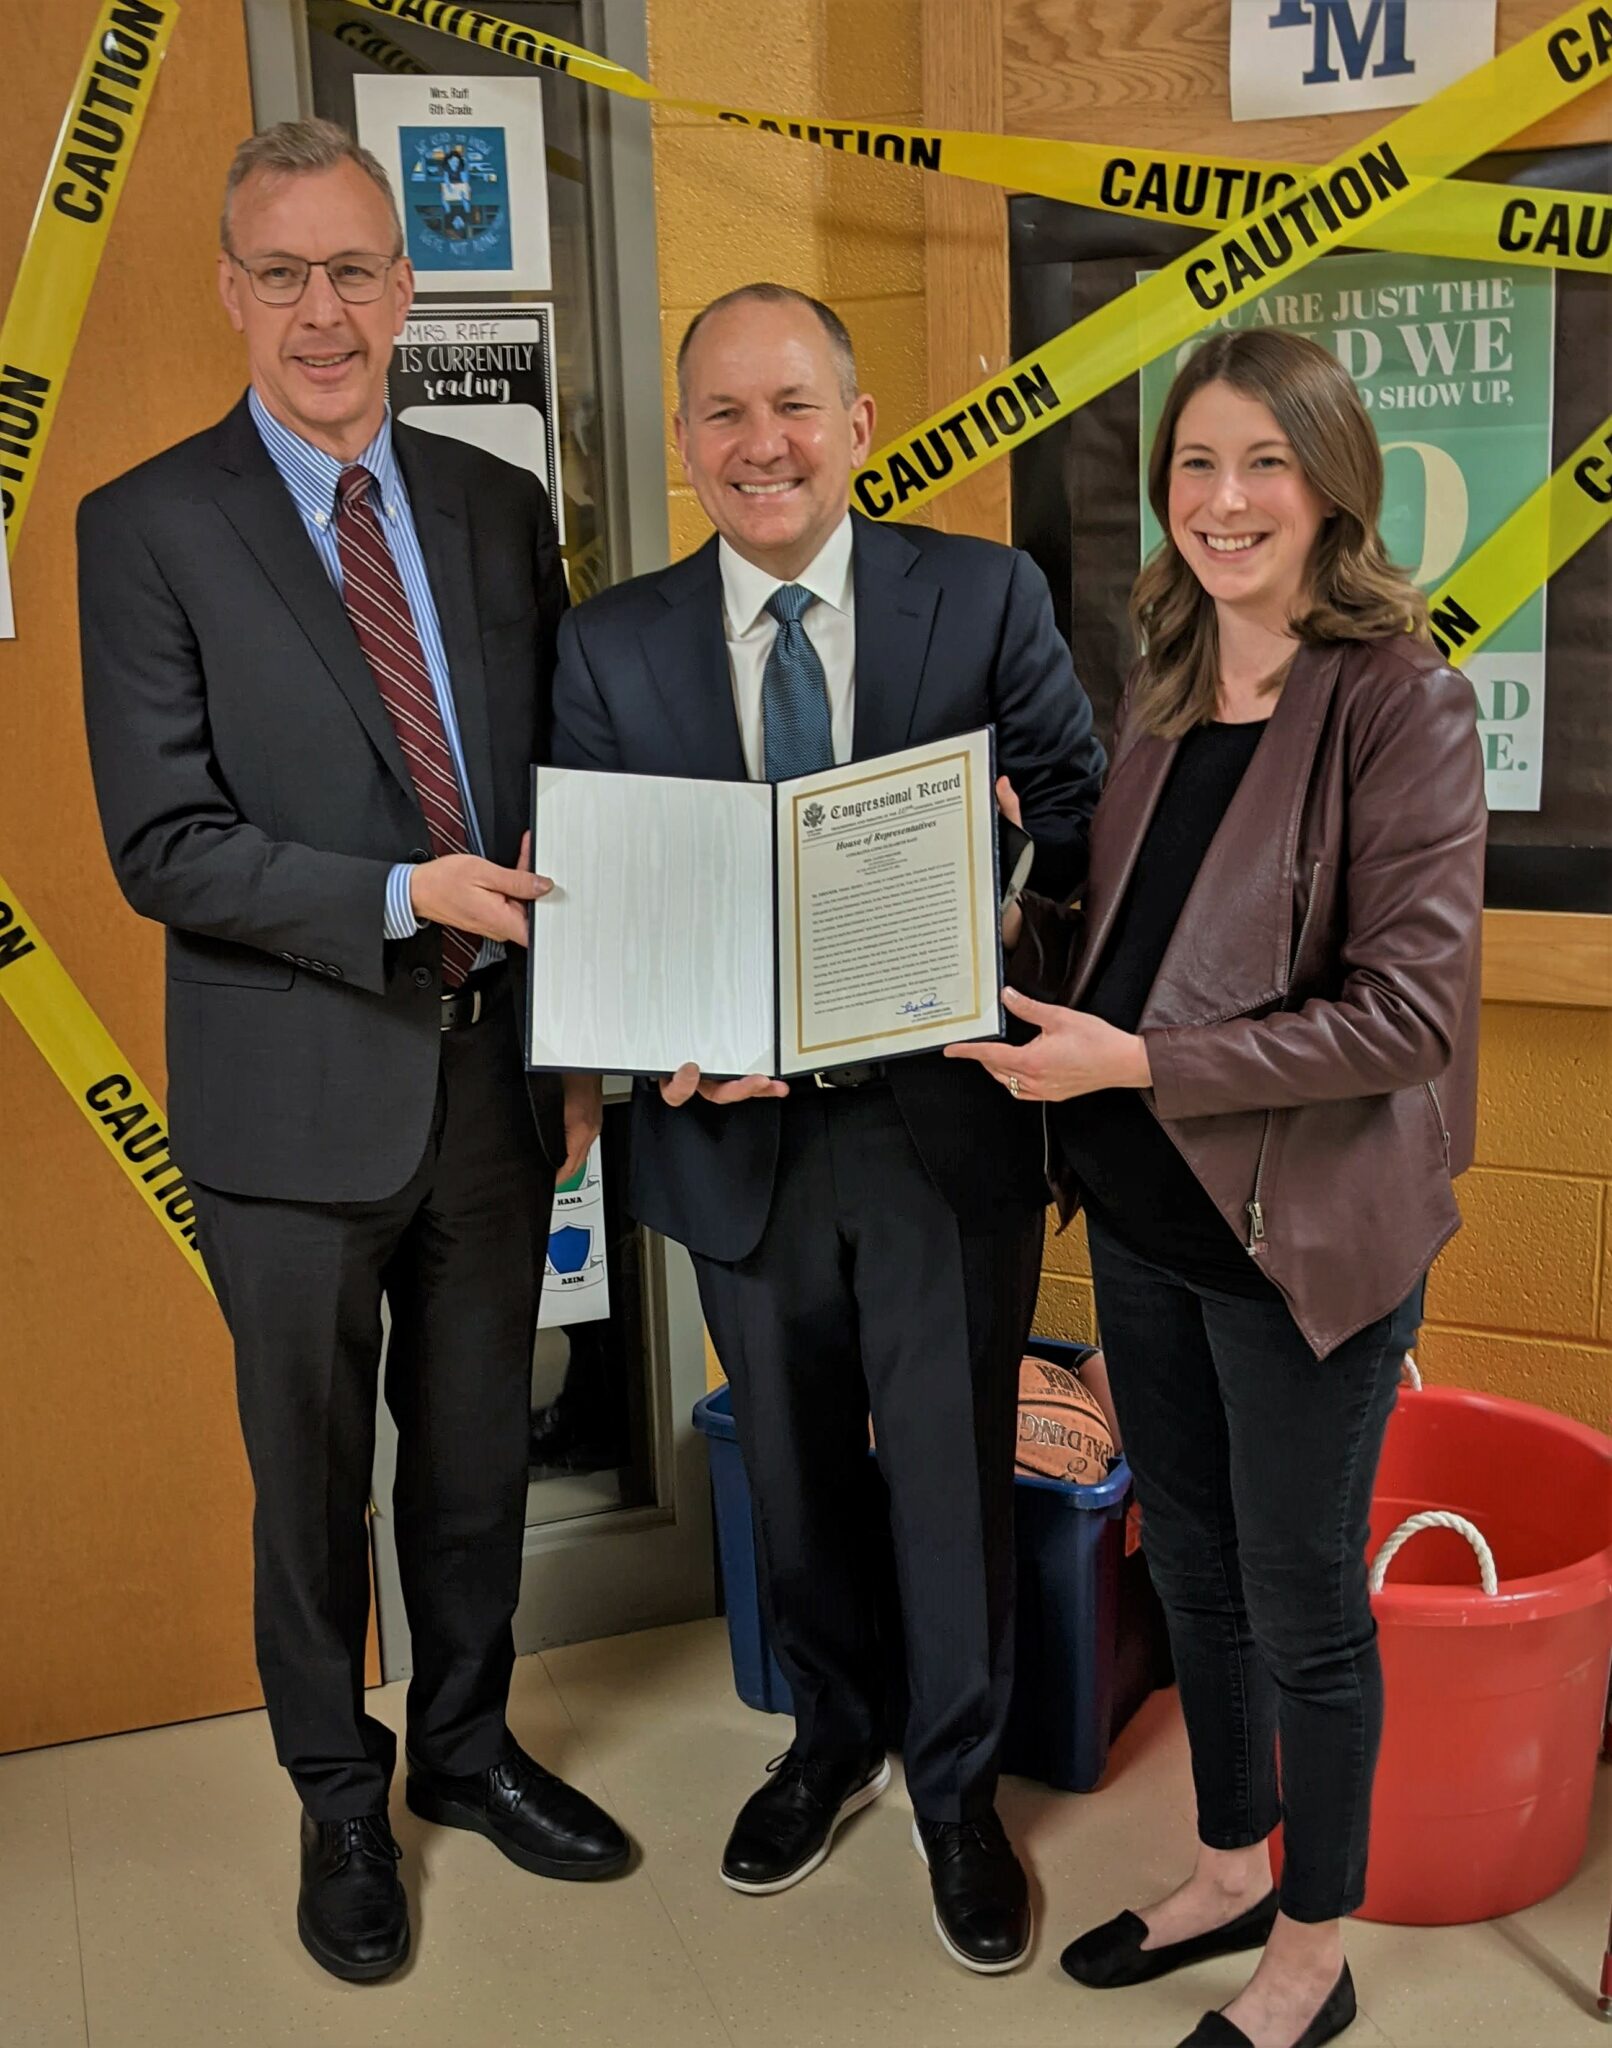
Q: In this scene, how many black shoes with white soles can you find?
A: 2